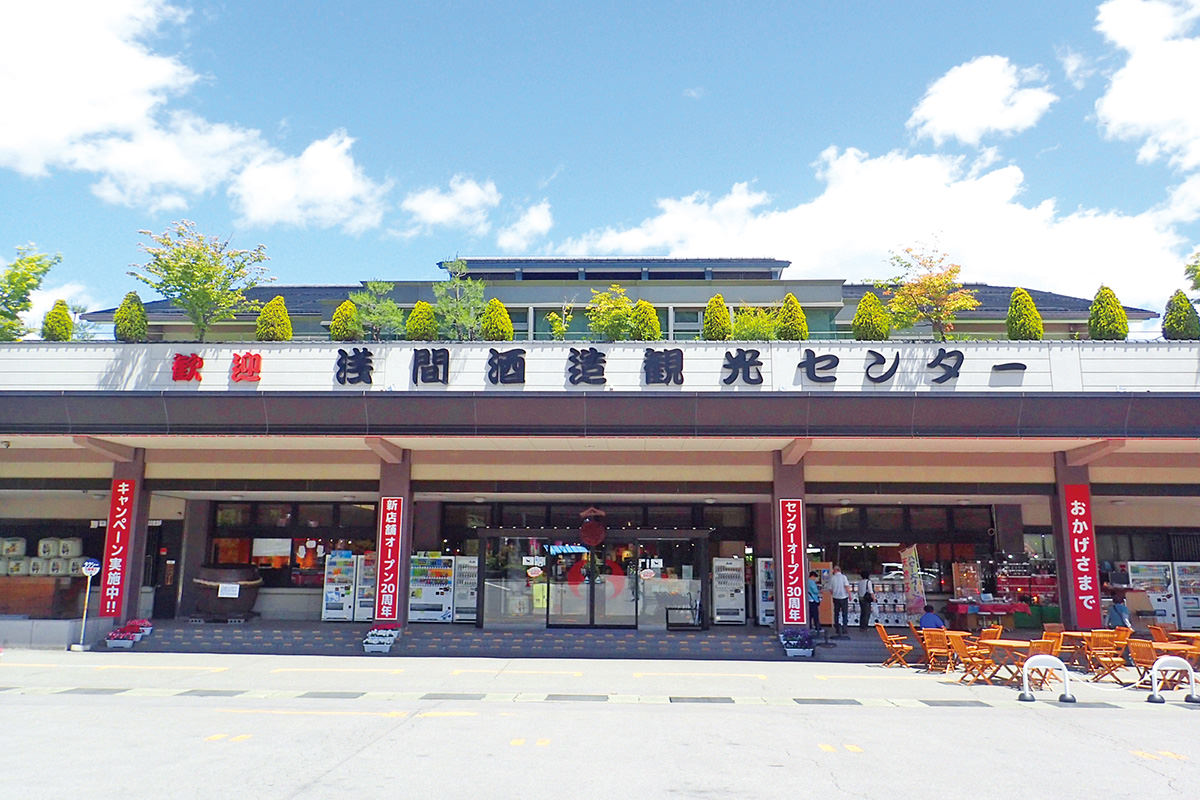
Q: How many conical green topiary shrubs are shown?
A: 13